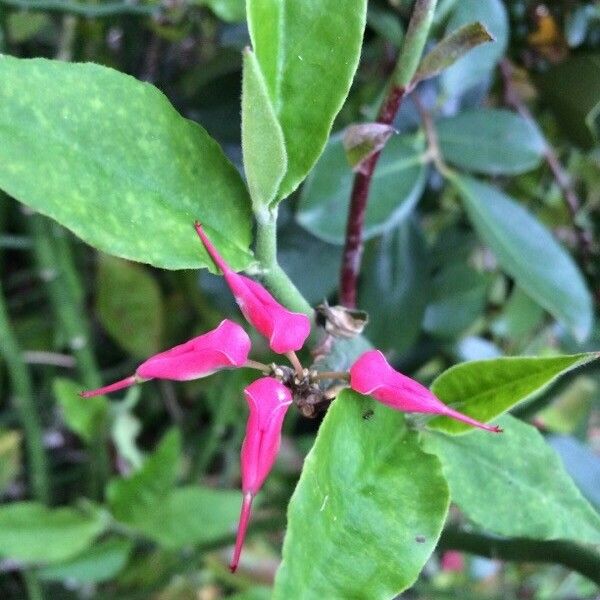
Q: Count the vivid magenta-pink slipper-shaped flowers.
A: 4